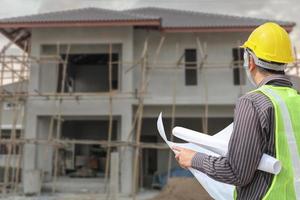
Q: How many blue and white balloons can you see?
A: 0